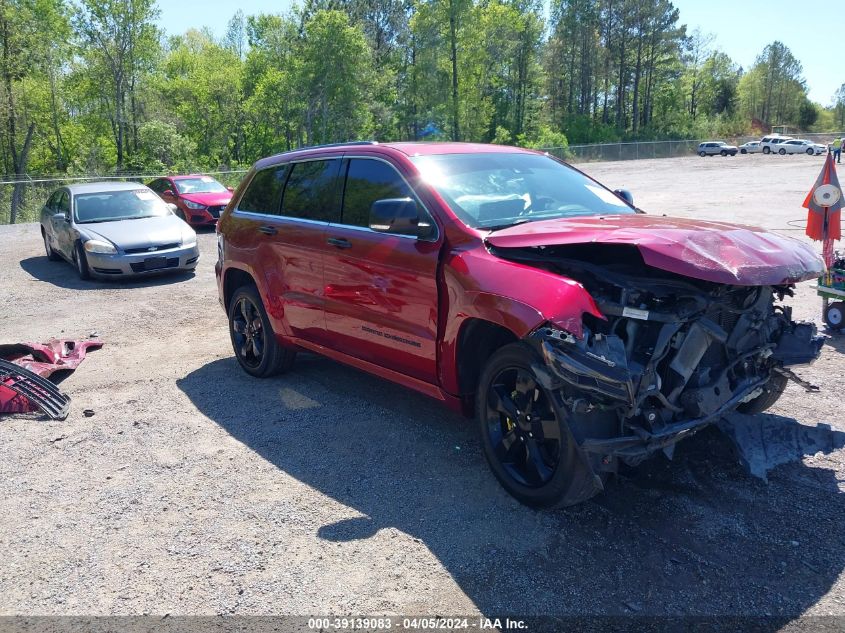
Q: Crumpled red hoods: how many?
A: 1